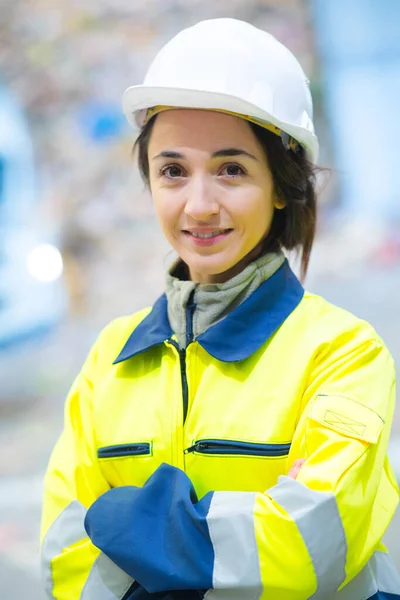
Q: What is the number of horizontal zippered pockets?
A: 2